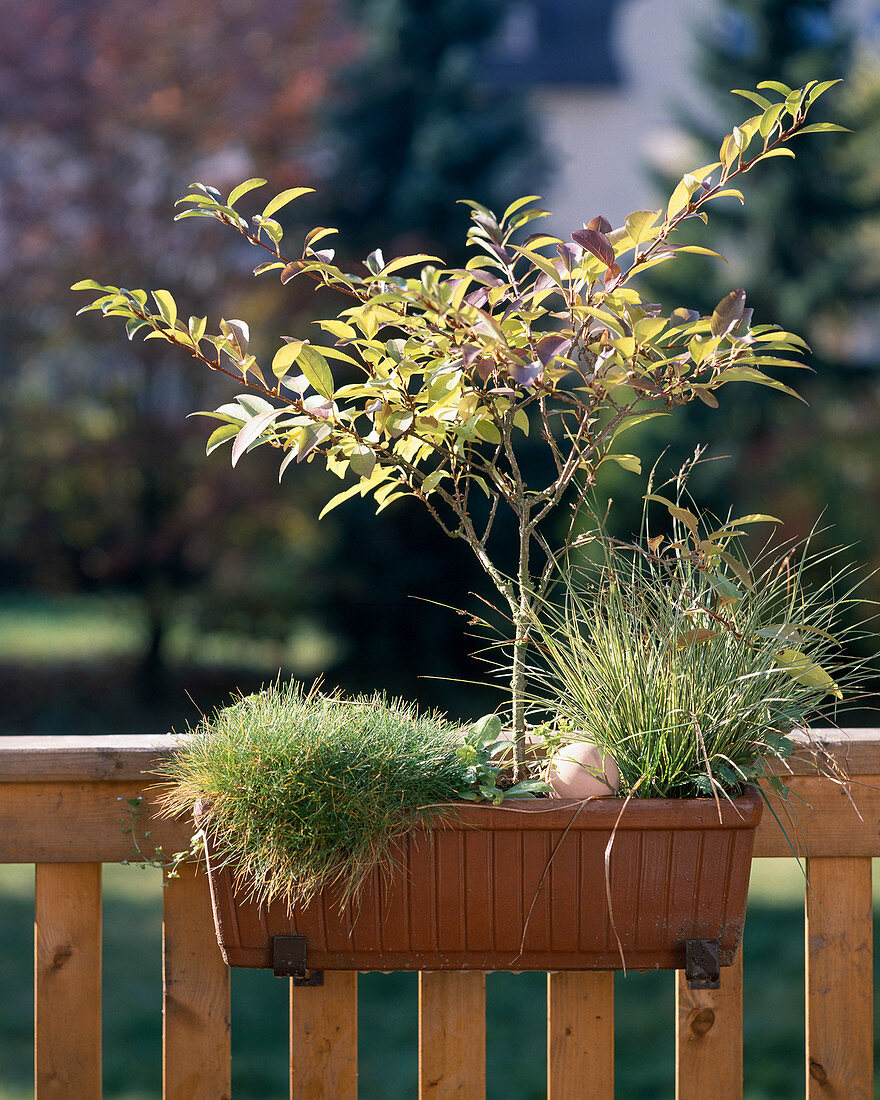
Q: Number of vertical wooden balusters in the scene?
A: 7